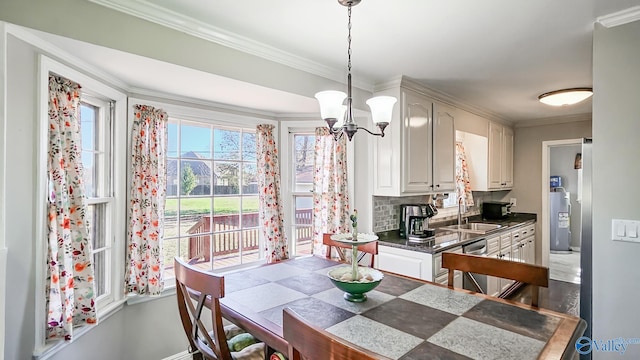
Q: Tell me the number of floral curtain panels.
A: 5